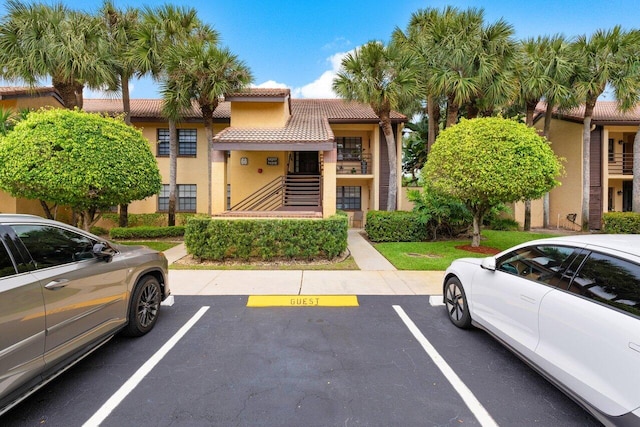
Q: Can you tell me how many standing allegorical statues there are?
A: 0